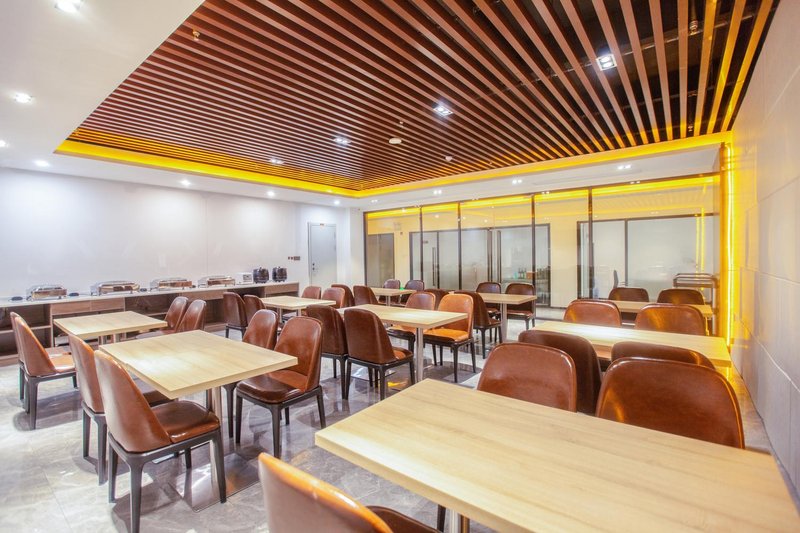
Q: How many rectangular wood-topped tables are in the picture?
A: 9